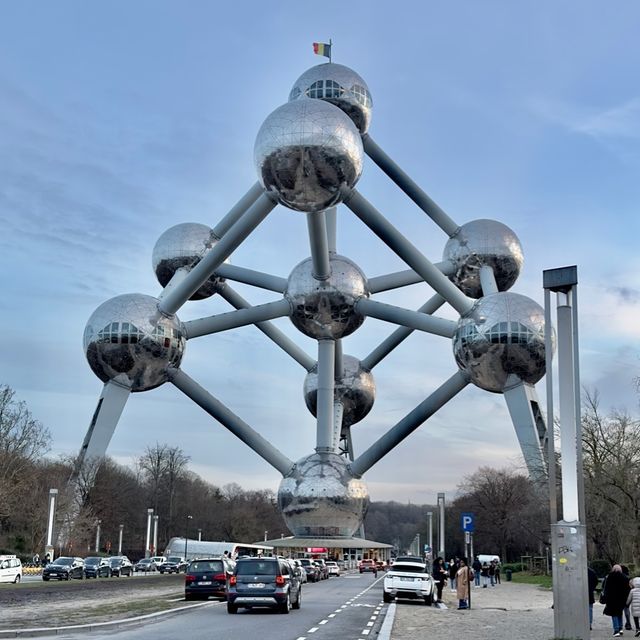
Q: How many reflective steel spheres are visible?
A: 9